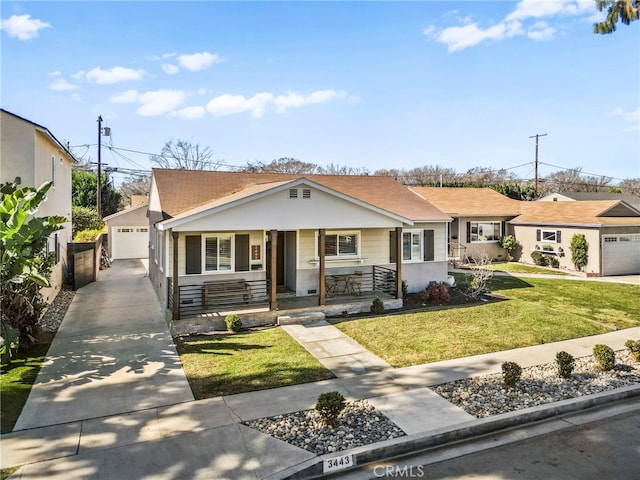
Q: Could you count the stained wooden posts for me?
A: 4